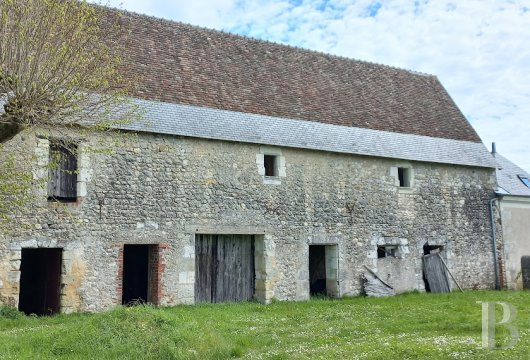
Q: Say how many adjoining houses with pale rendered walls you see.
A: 1